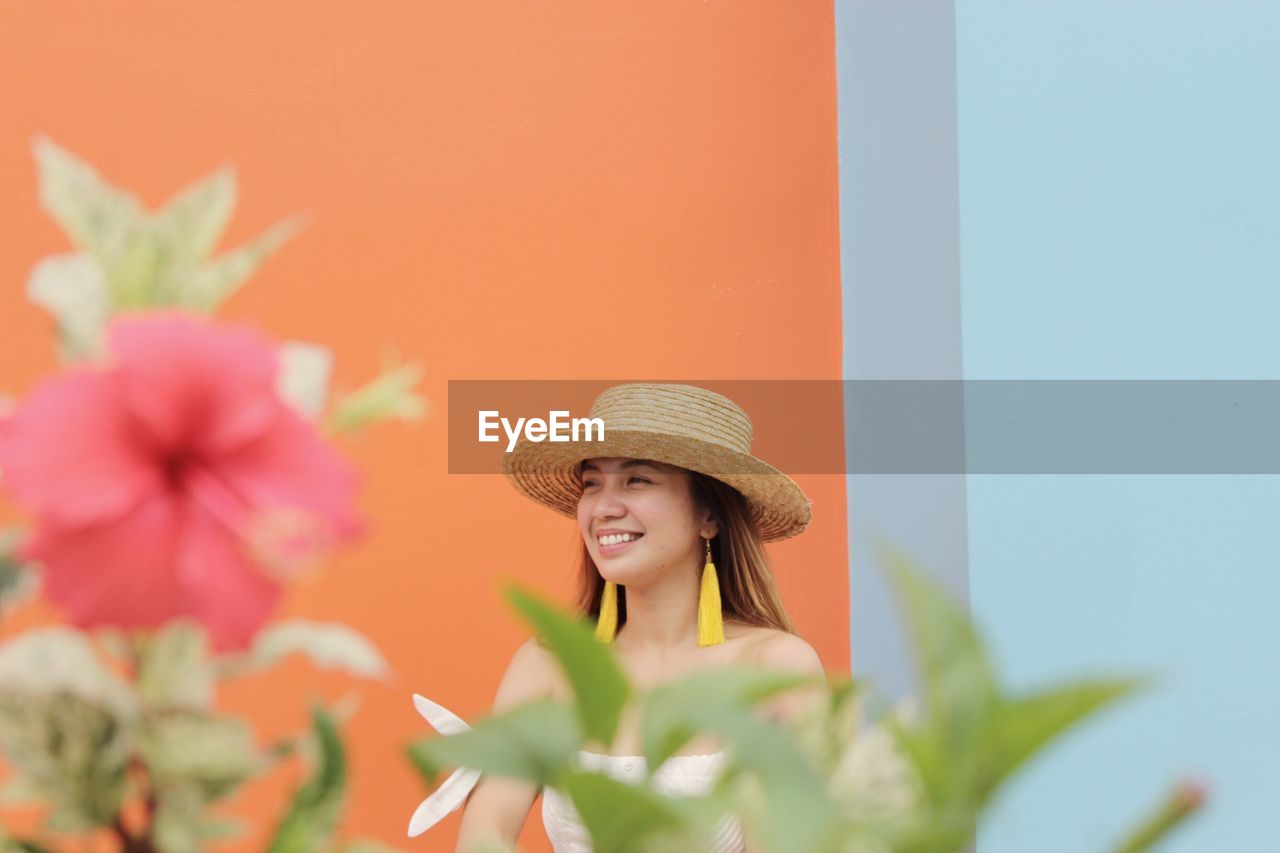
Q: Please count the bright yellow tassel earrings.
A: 2